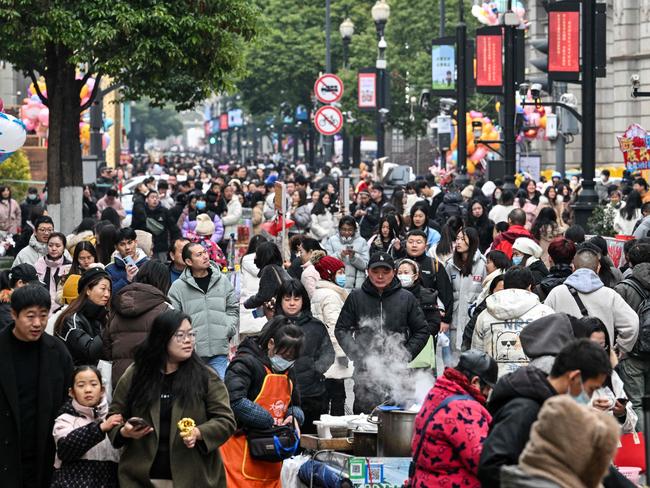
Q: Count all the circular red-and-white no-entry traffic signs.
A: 2